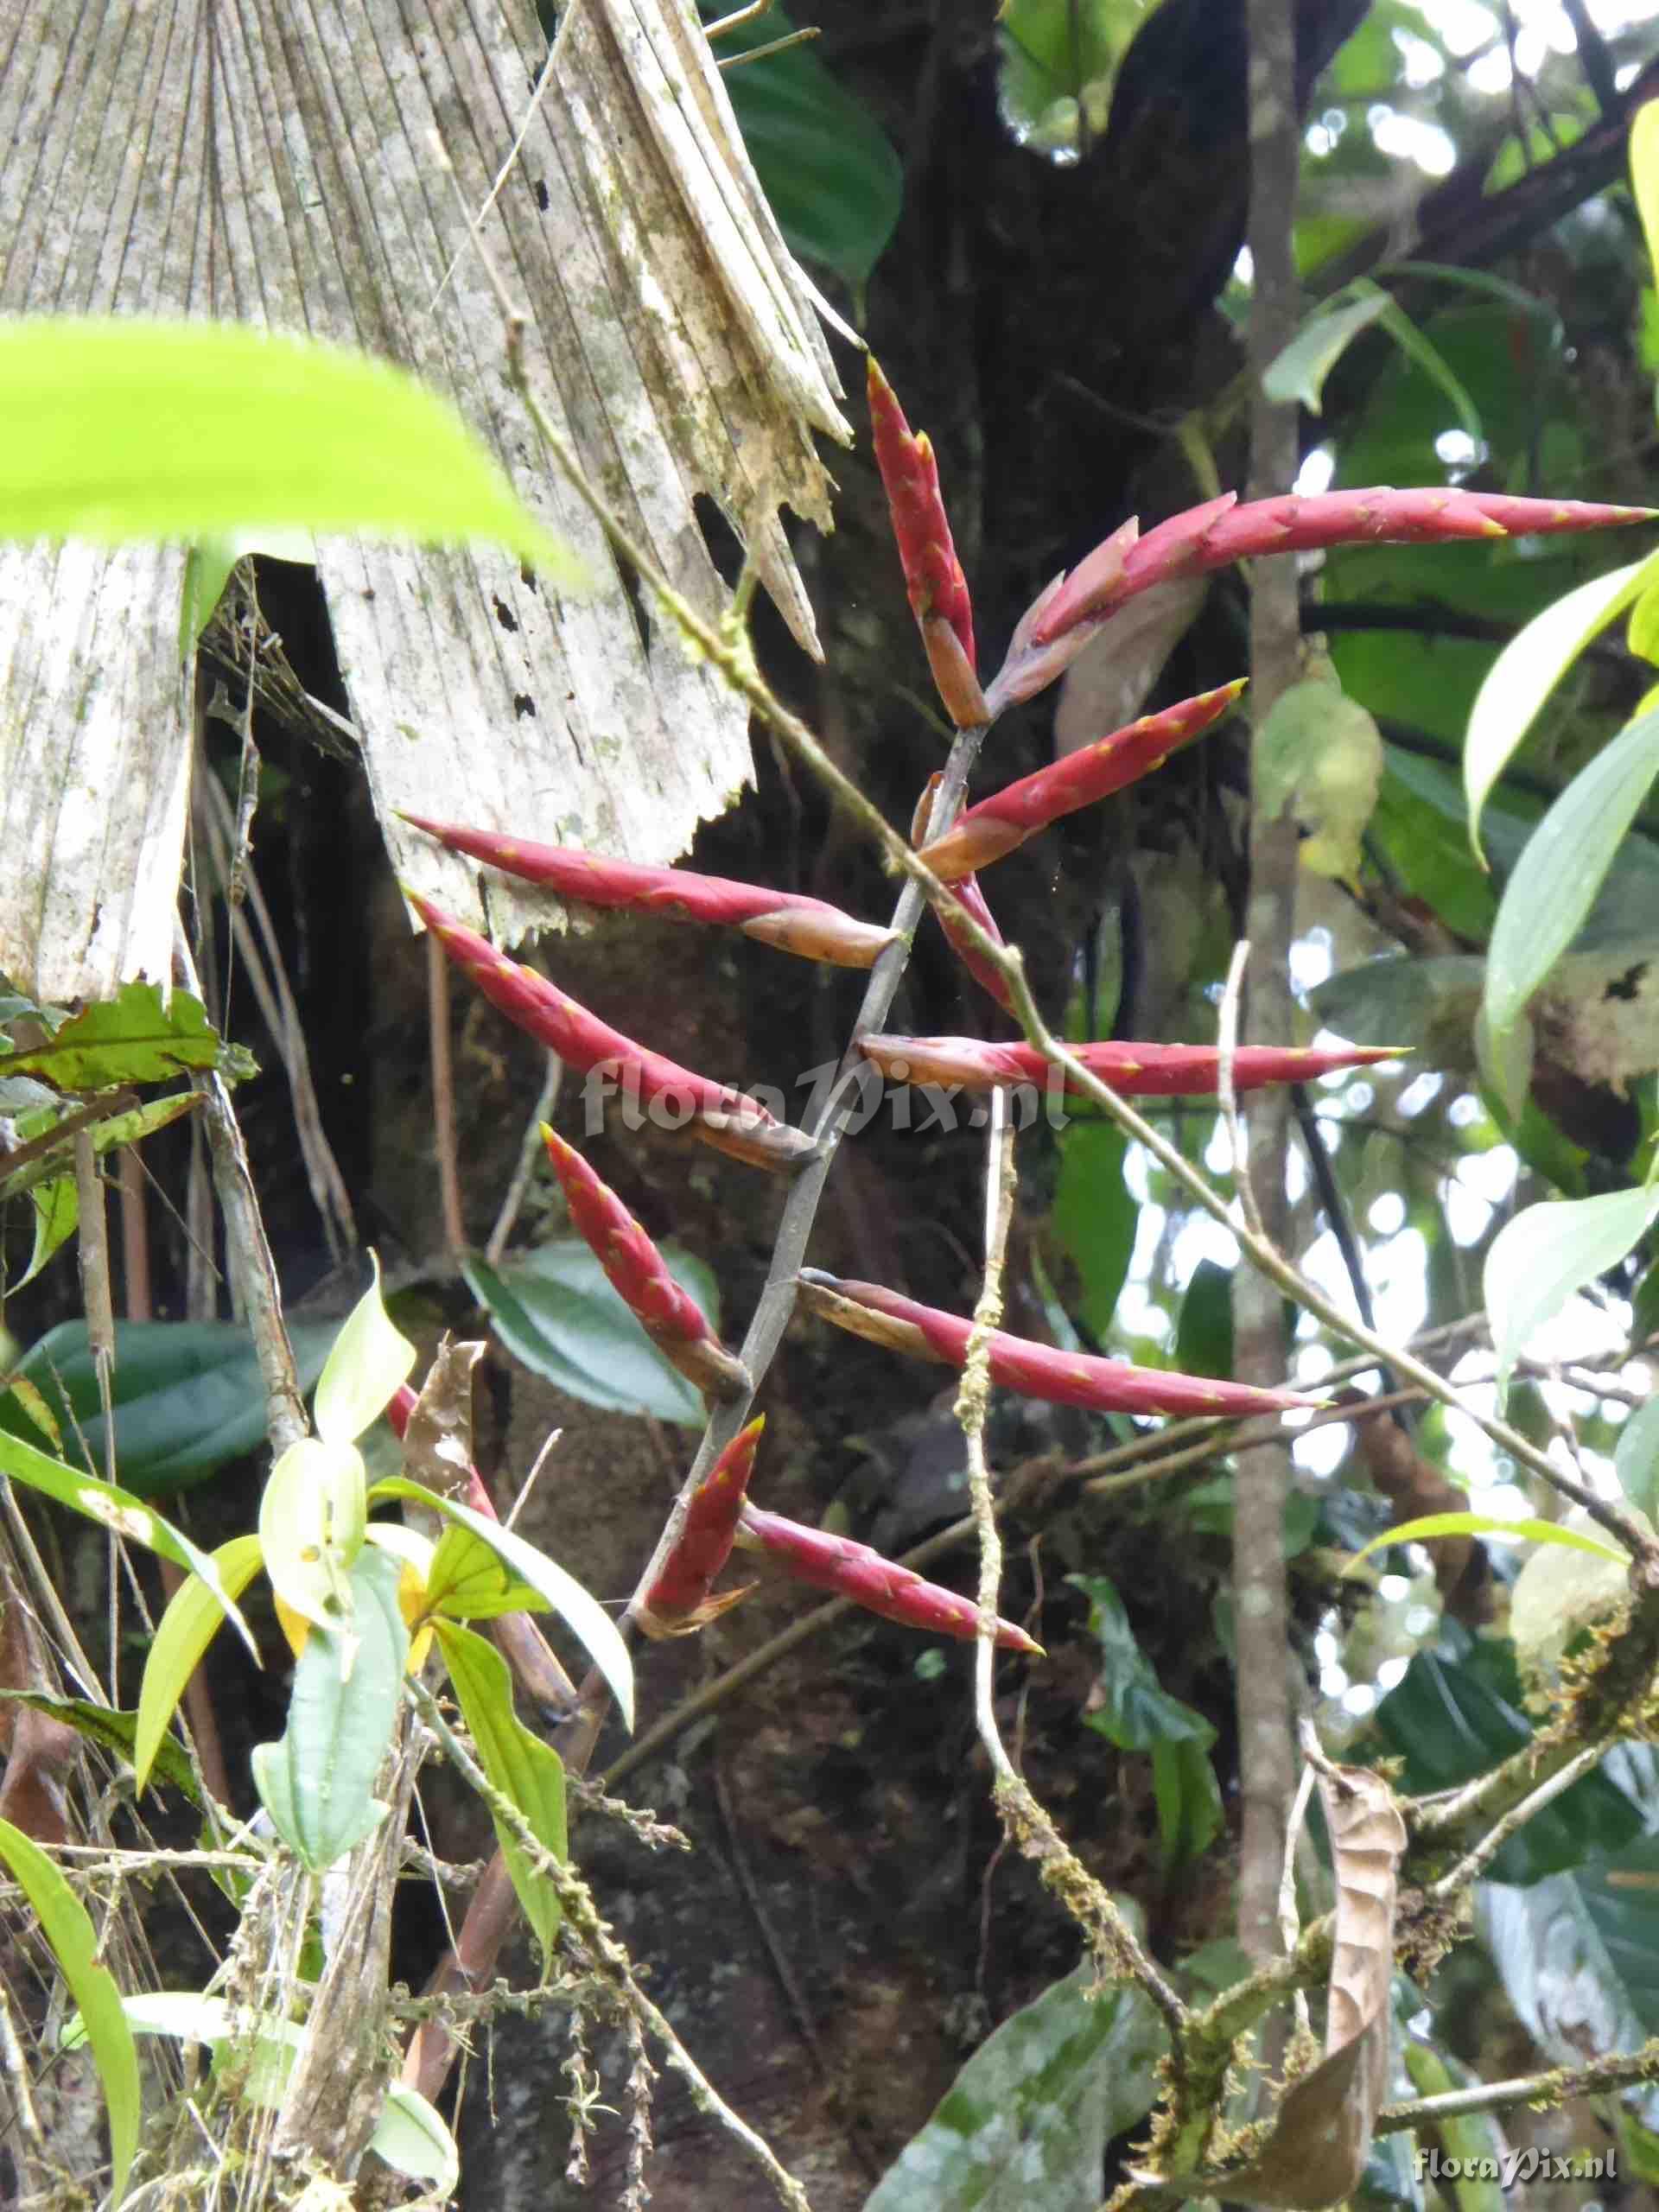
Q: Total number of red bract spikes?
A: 12